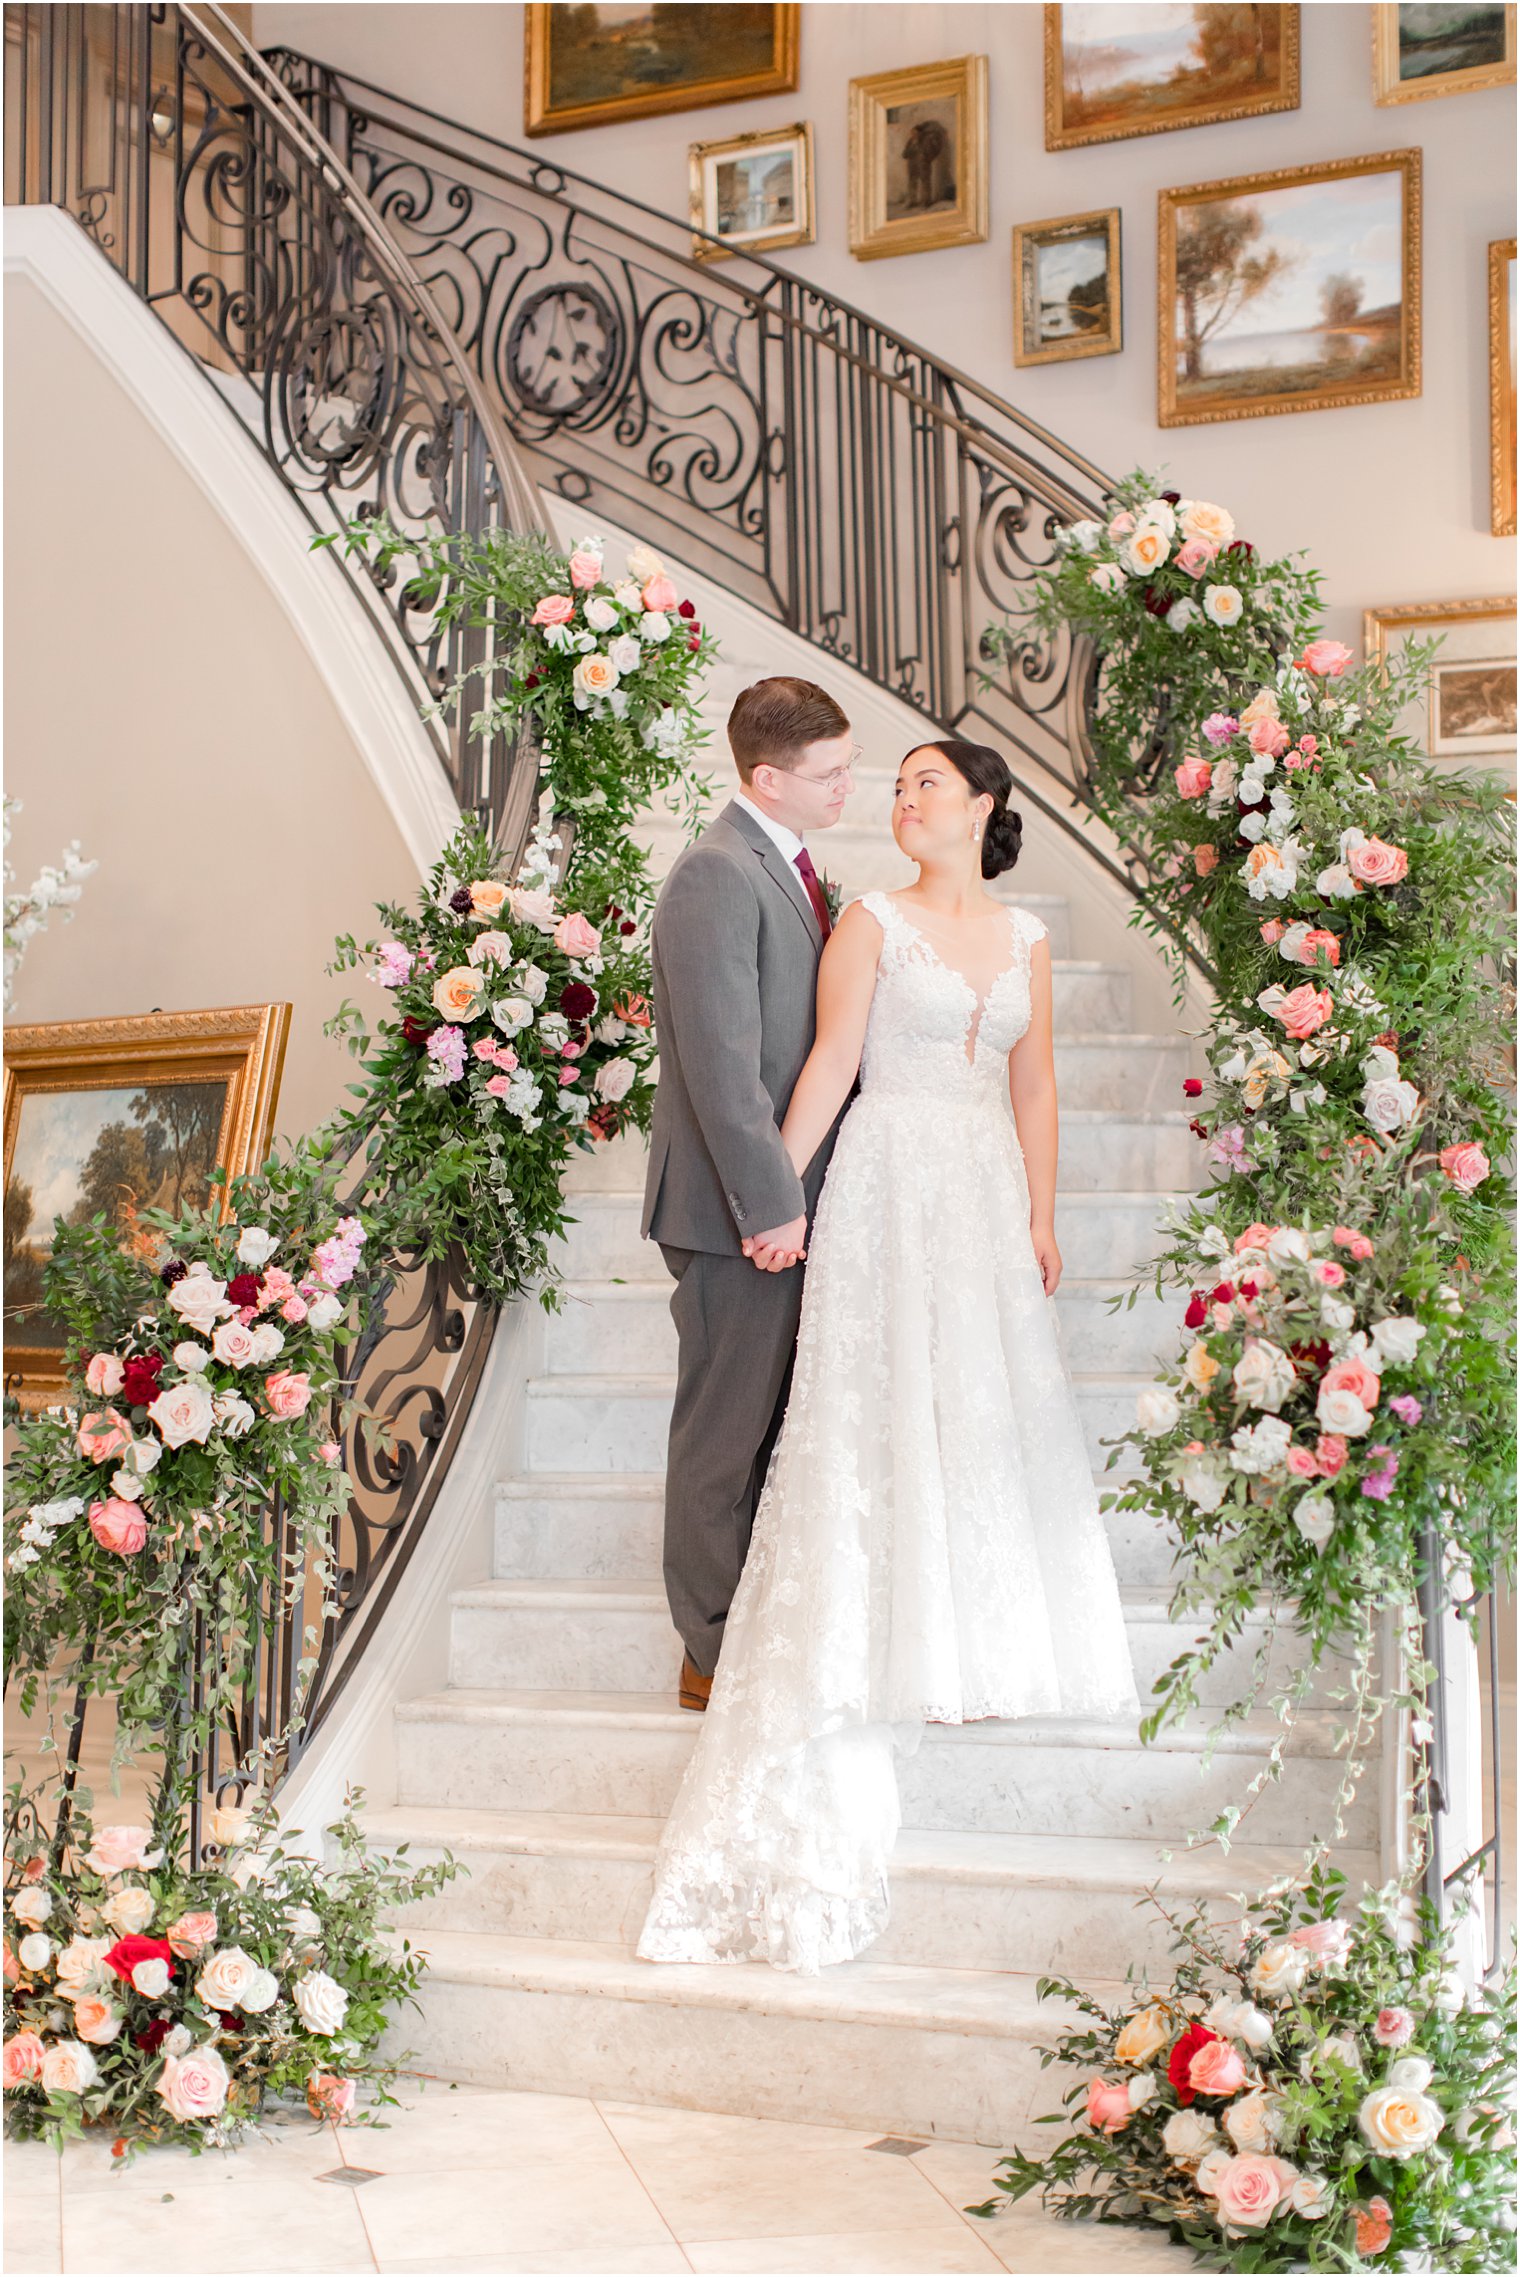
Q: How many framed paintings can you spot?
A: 10